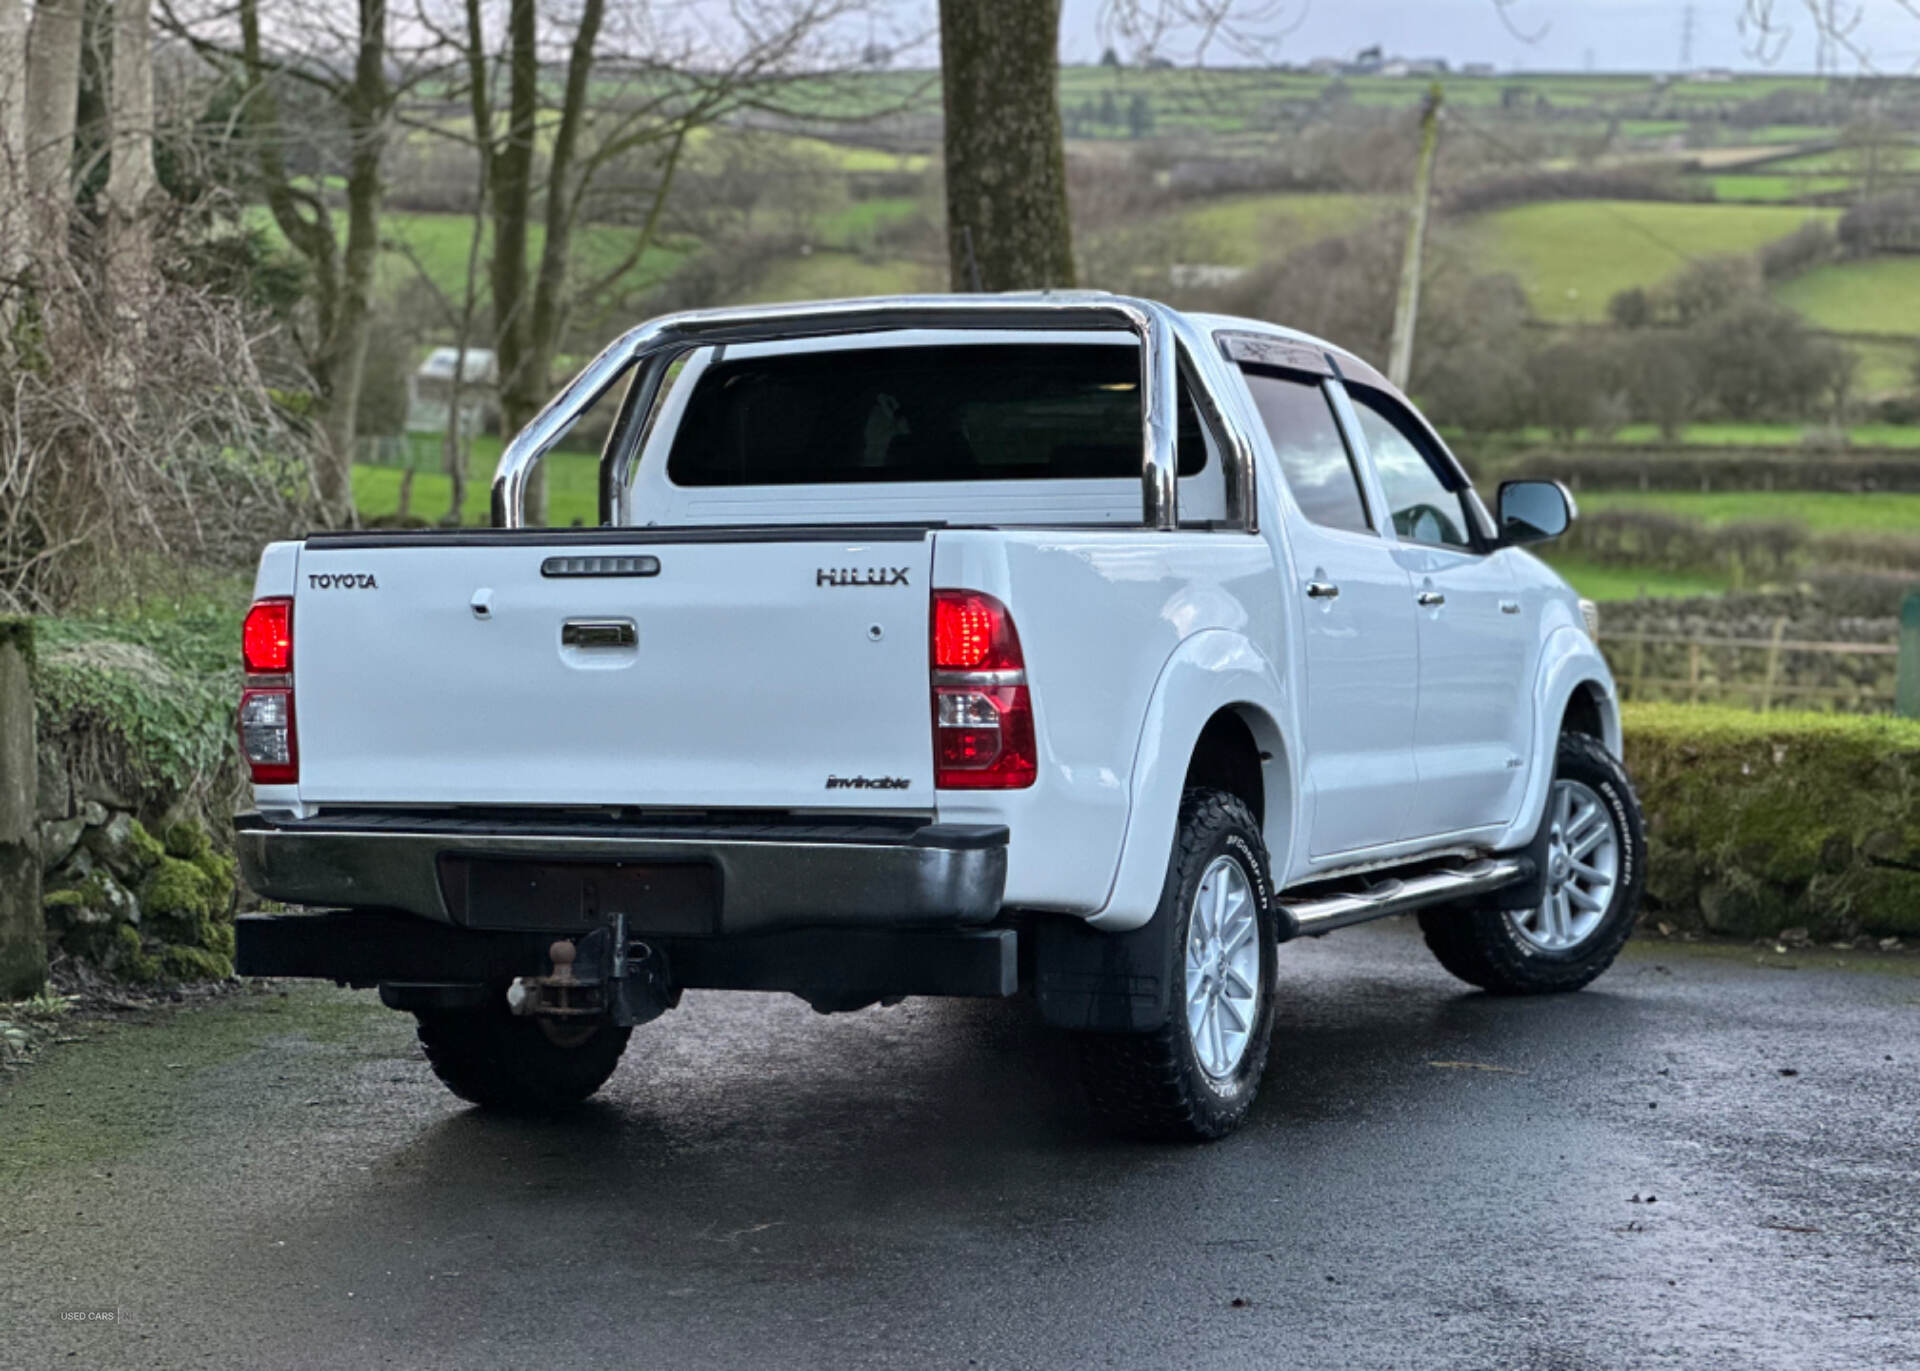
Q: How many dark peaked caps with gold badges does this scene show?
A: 0